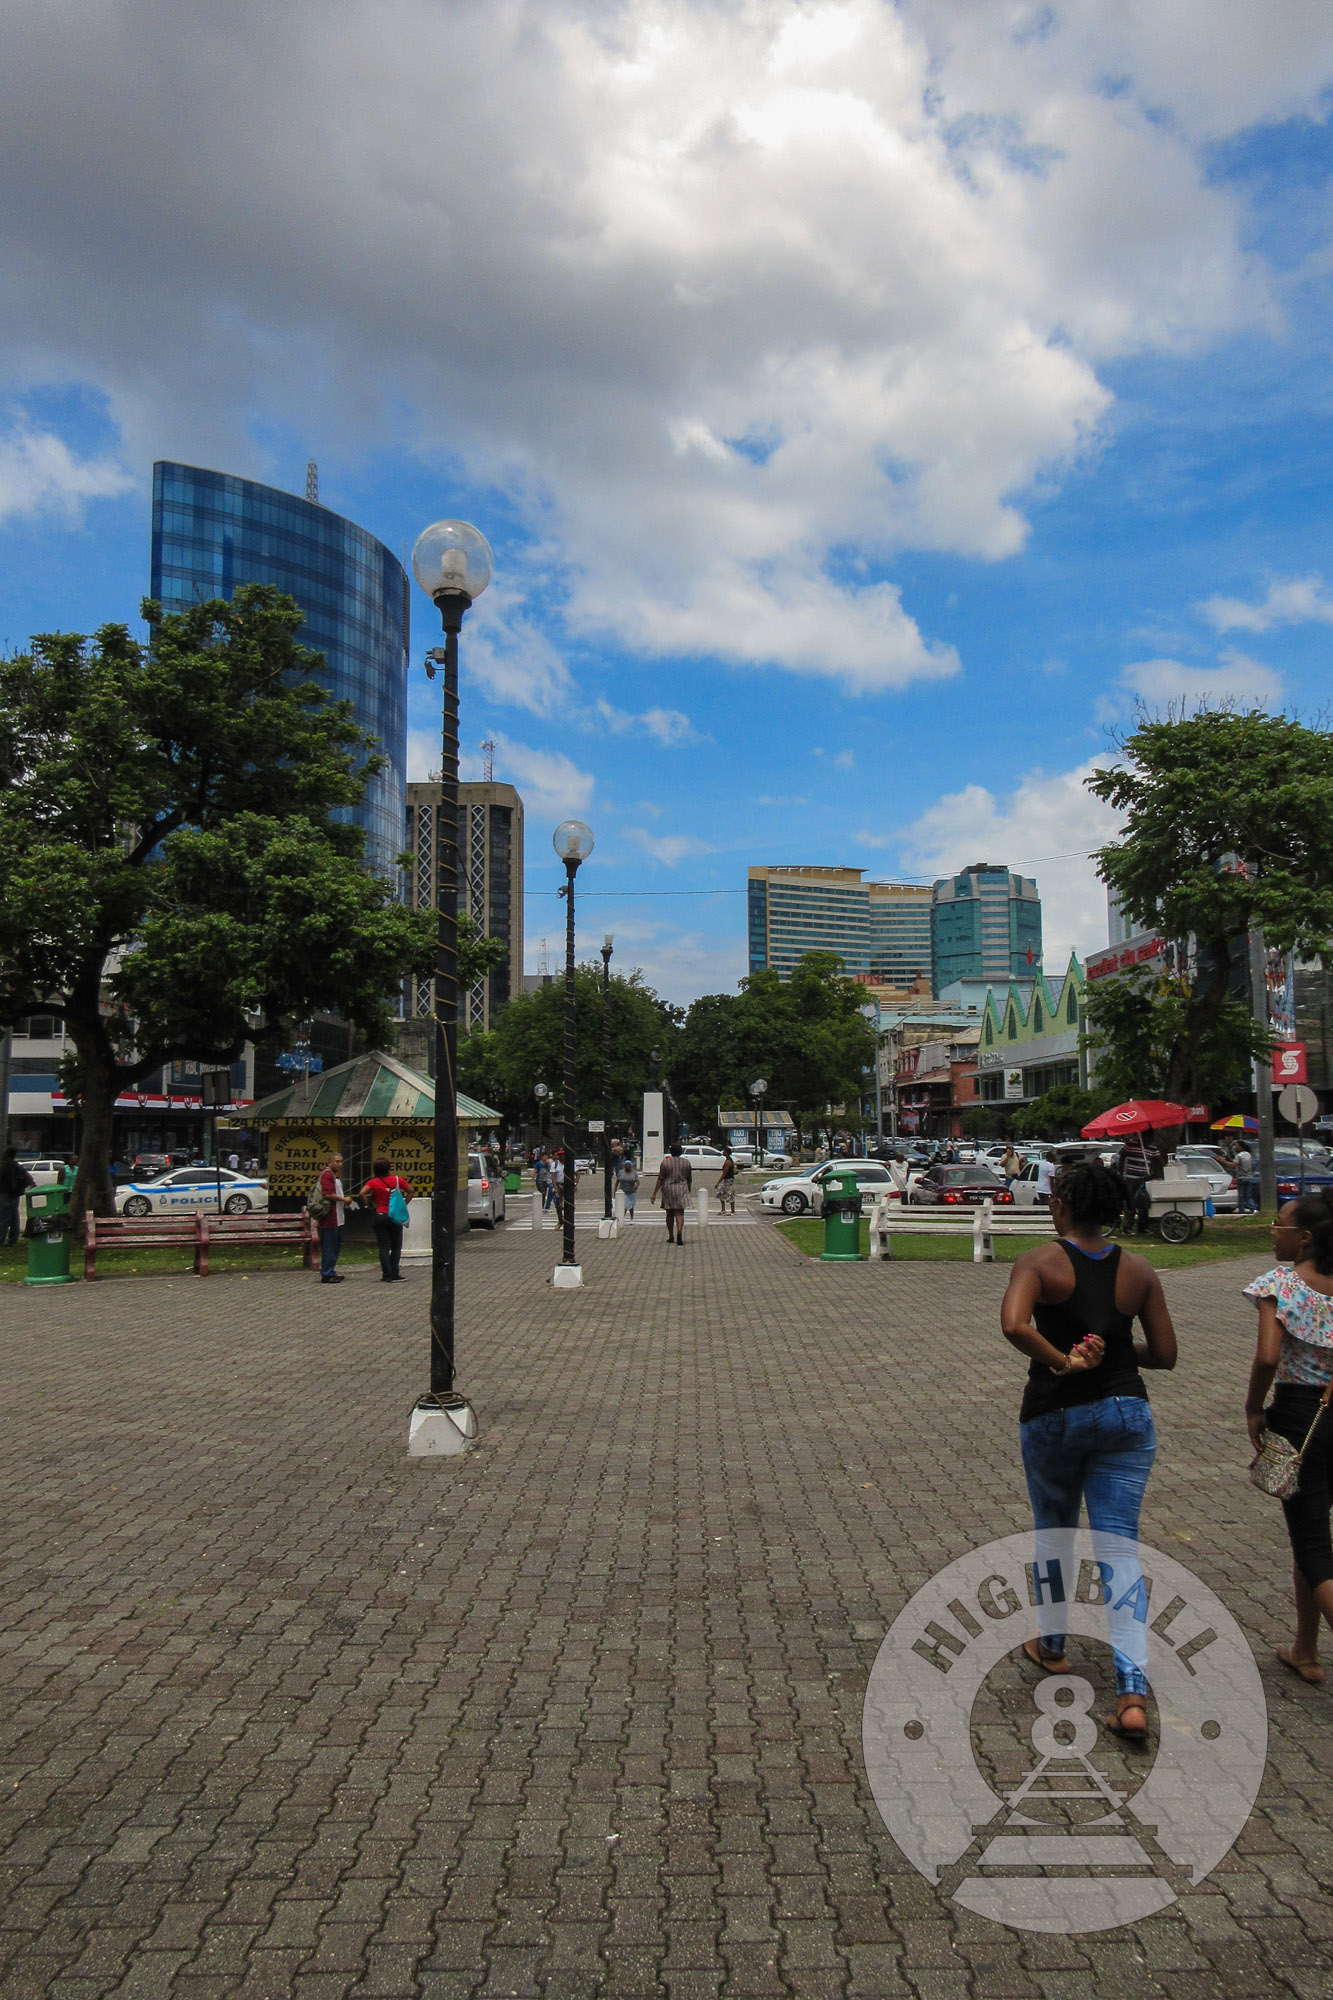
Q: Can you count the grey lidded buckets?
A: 0